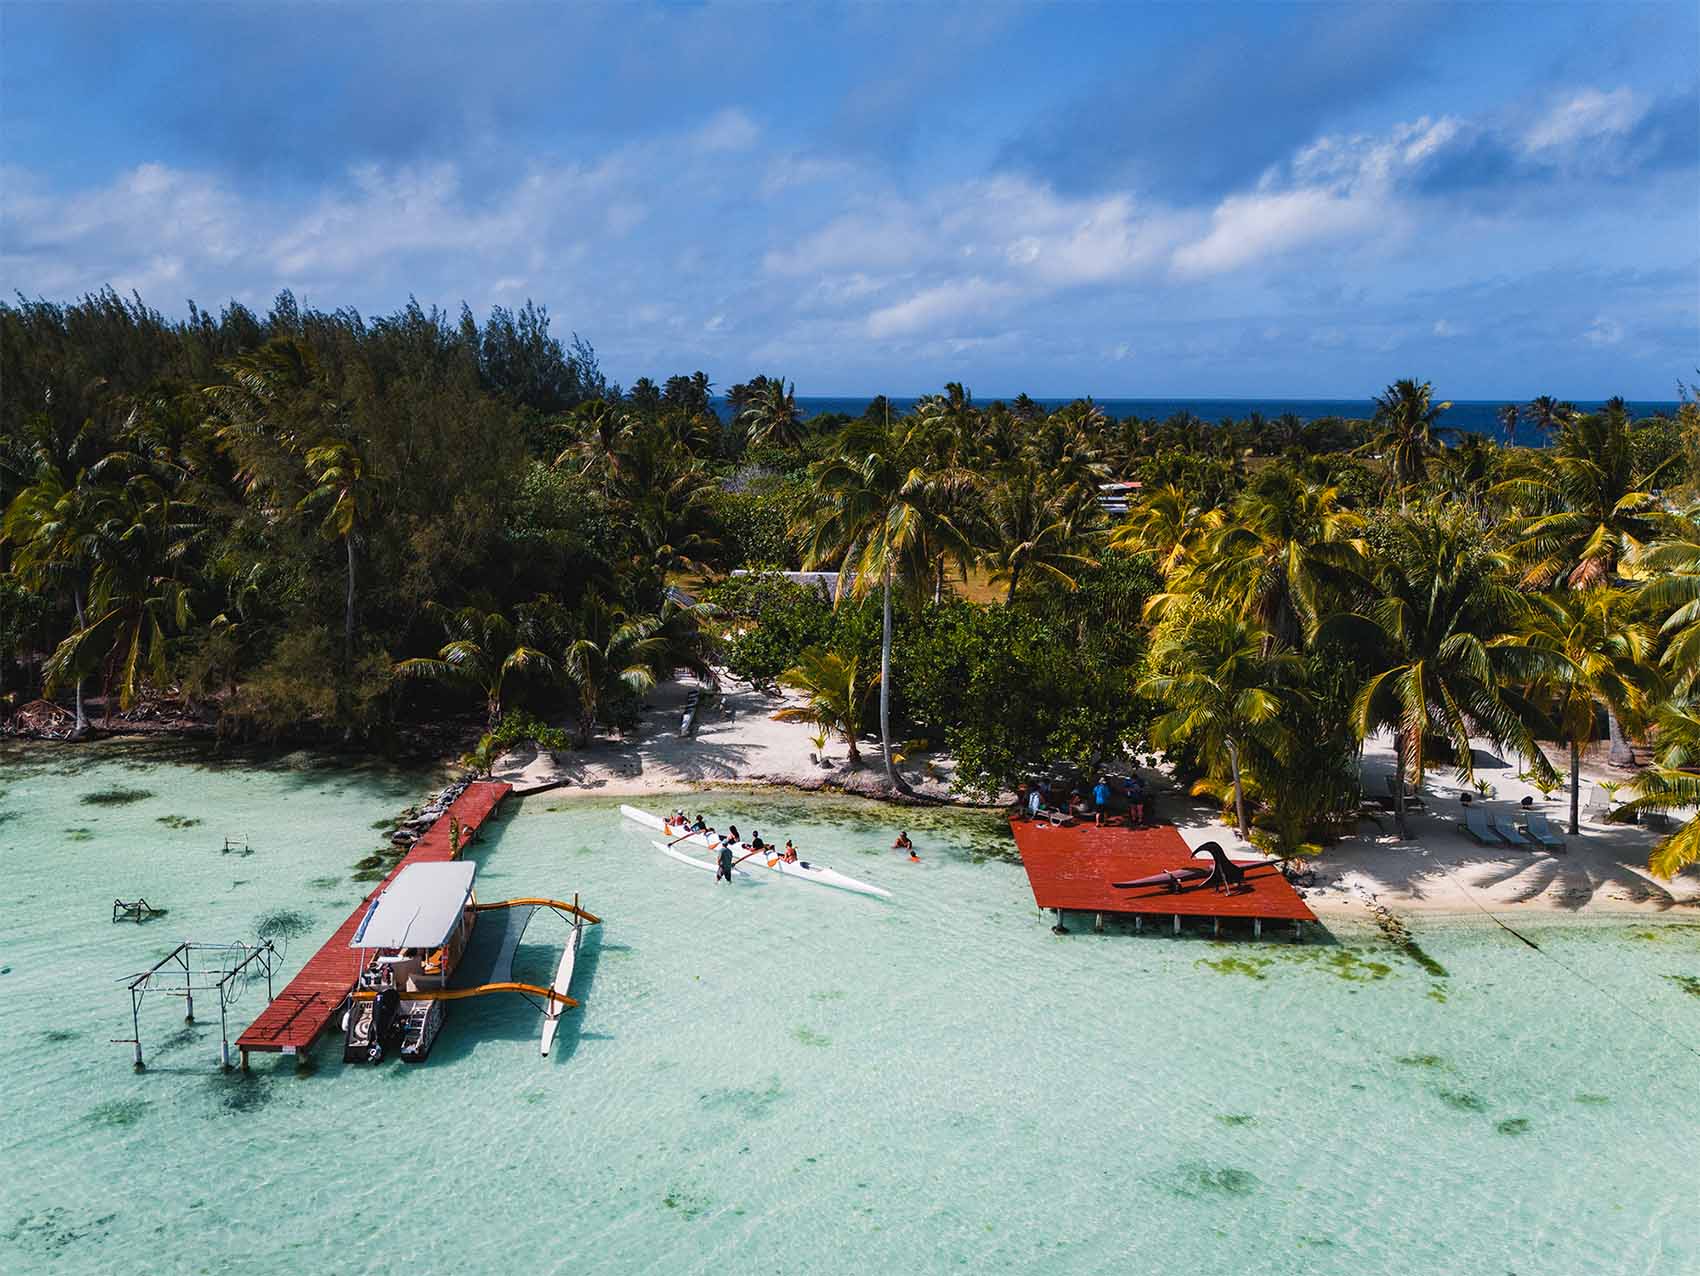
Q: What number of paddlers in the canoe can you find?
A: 5